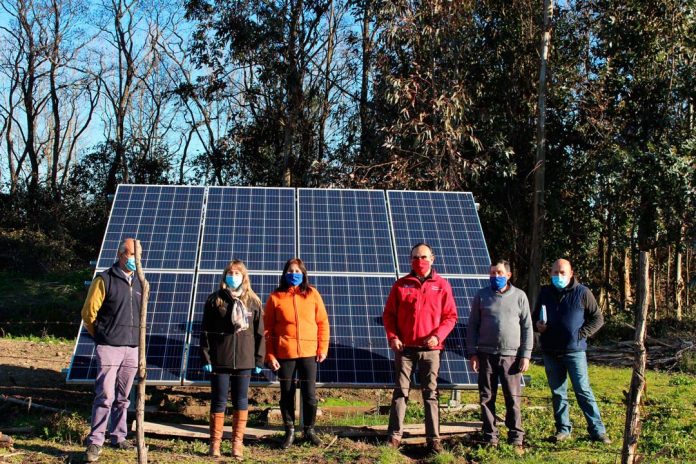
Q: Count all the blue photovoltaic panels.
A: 8